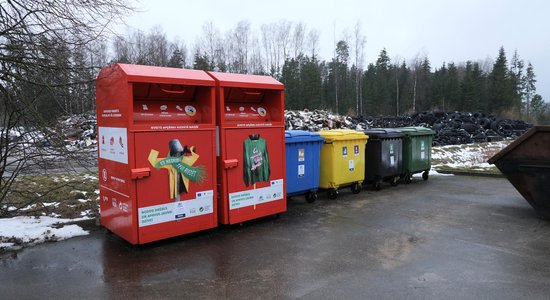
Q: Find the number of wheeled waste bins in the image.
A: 4